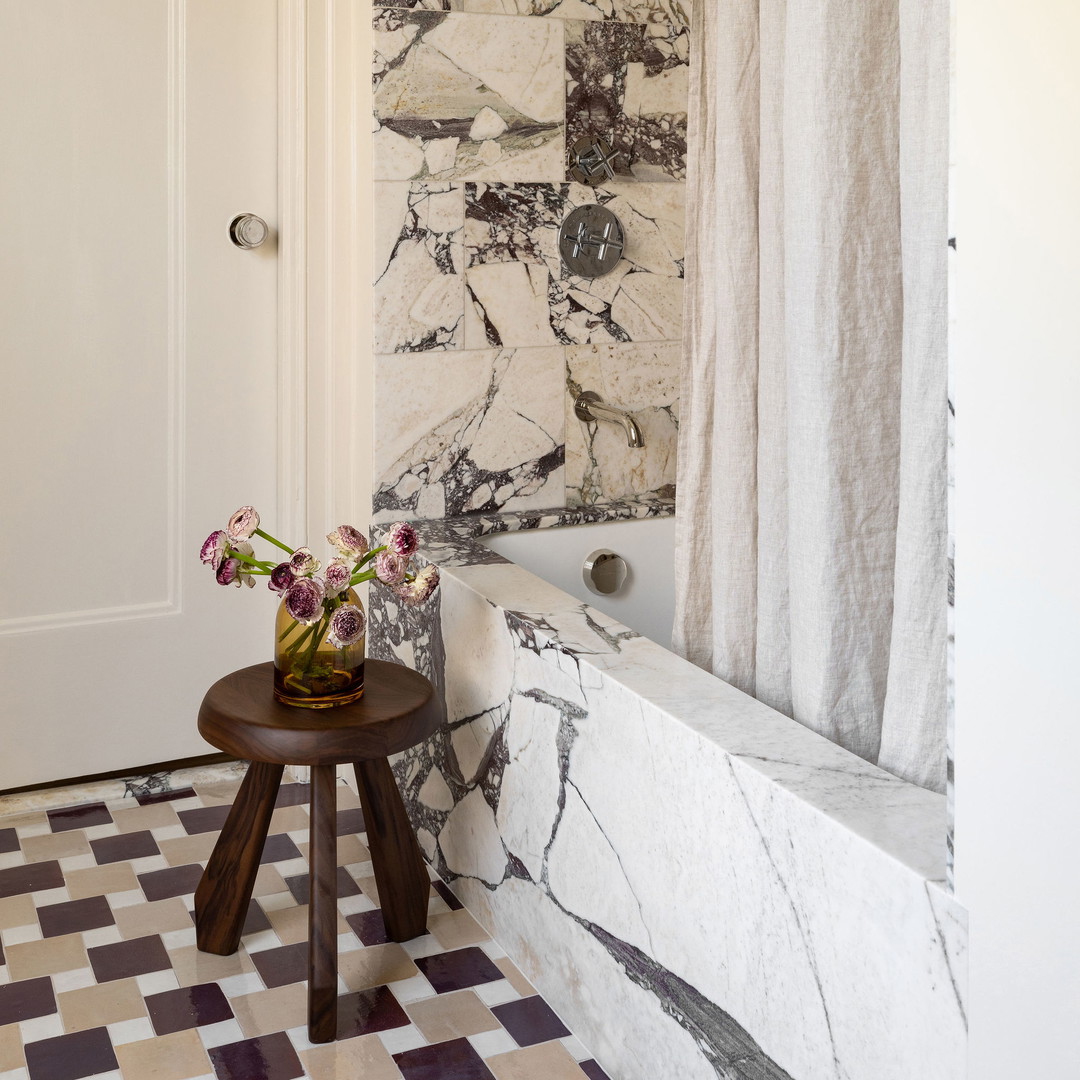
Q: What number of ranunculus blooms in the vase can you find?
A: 13